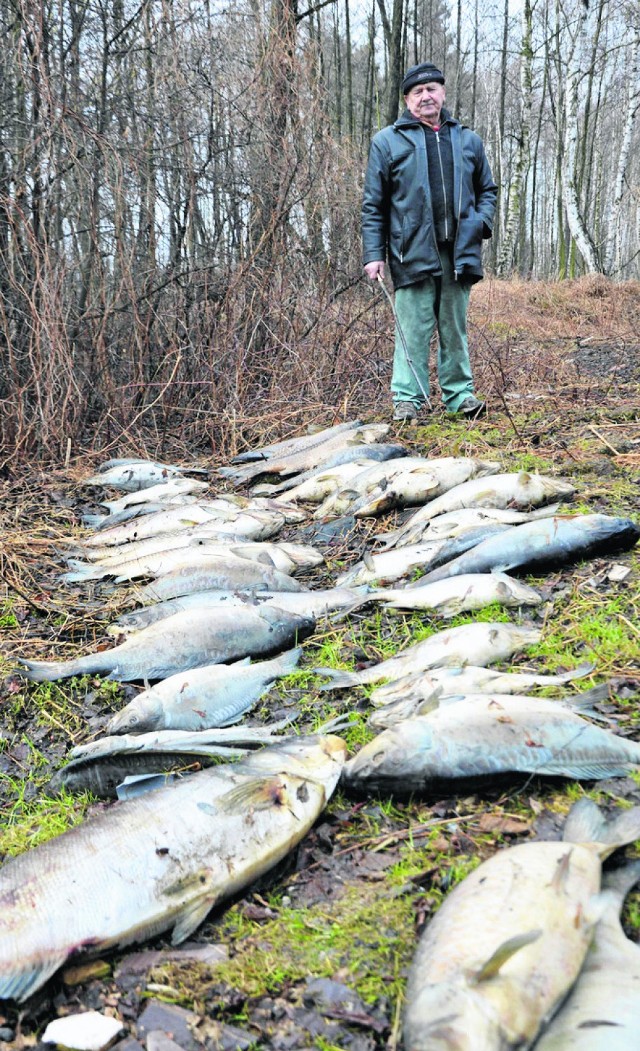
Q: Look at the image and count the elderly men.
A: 1